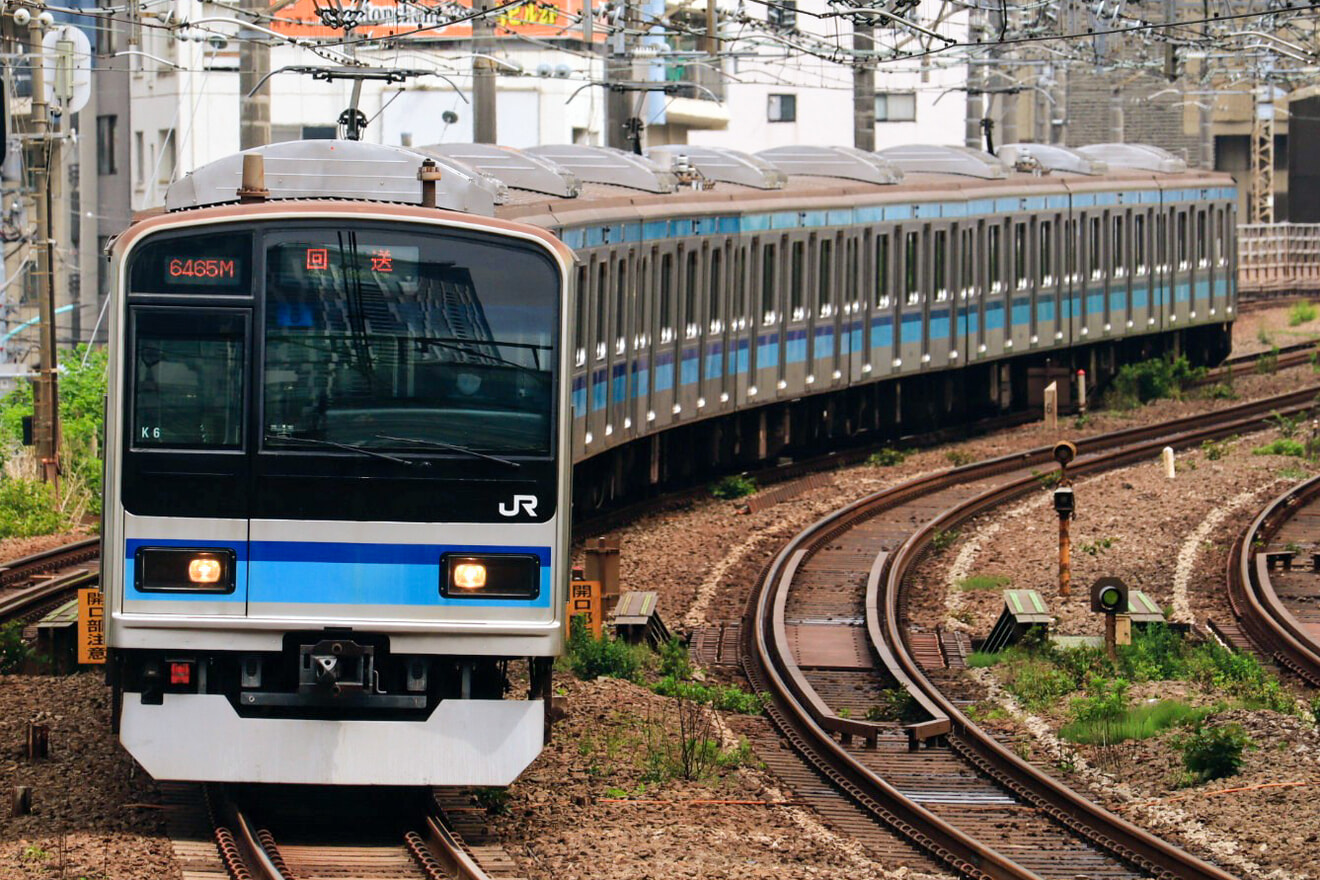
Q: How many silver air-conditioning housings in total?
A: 8